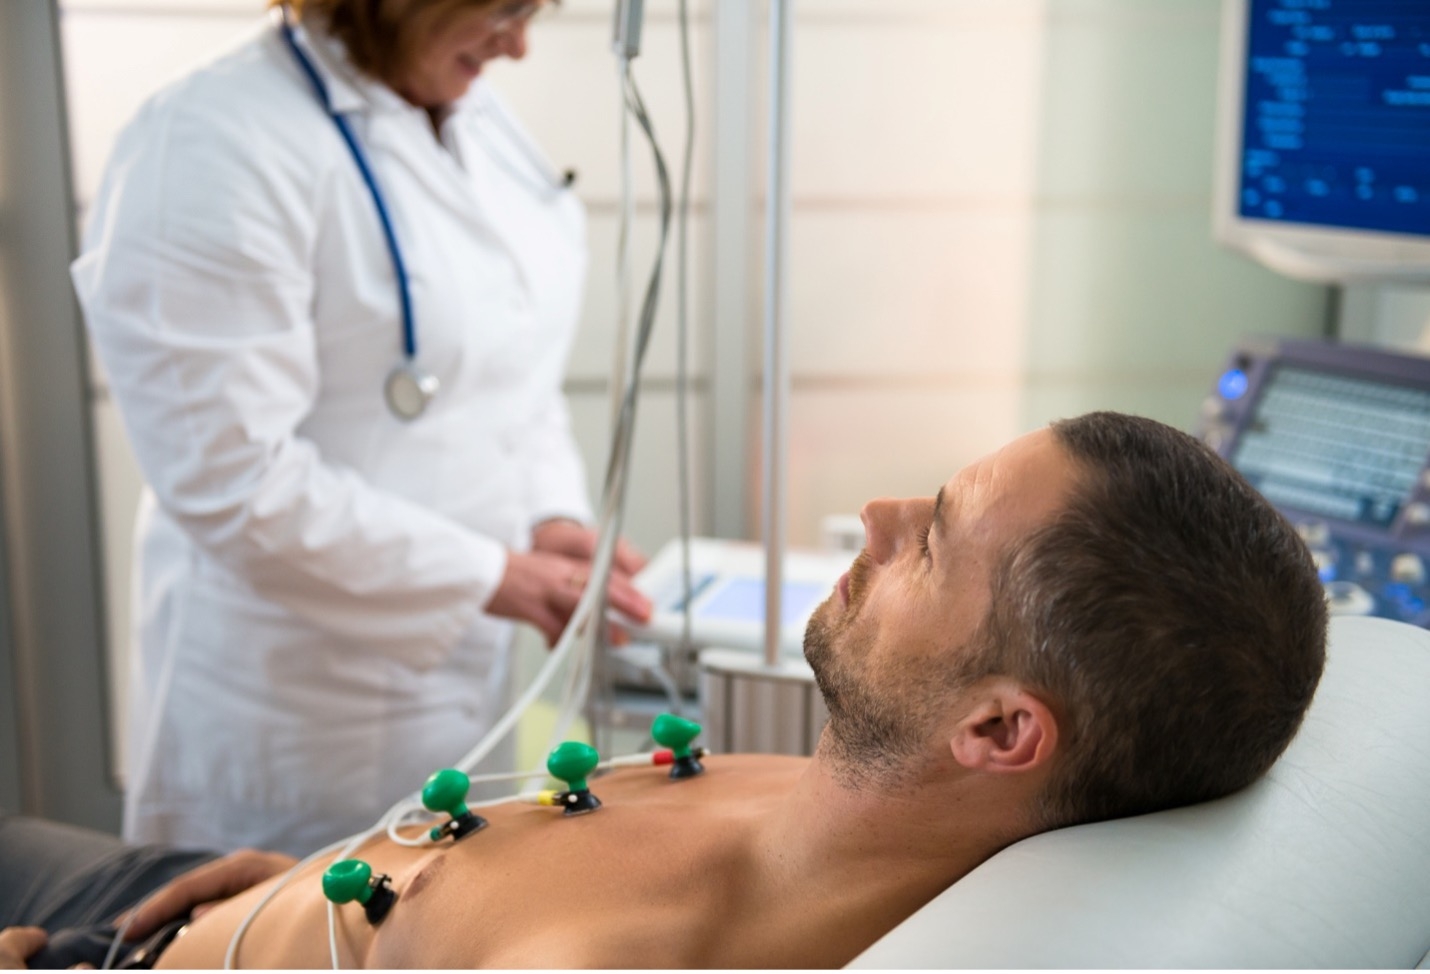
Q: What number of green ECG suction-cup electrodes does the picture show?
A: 4